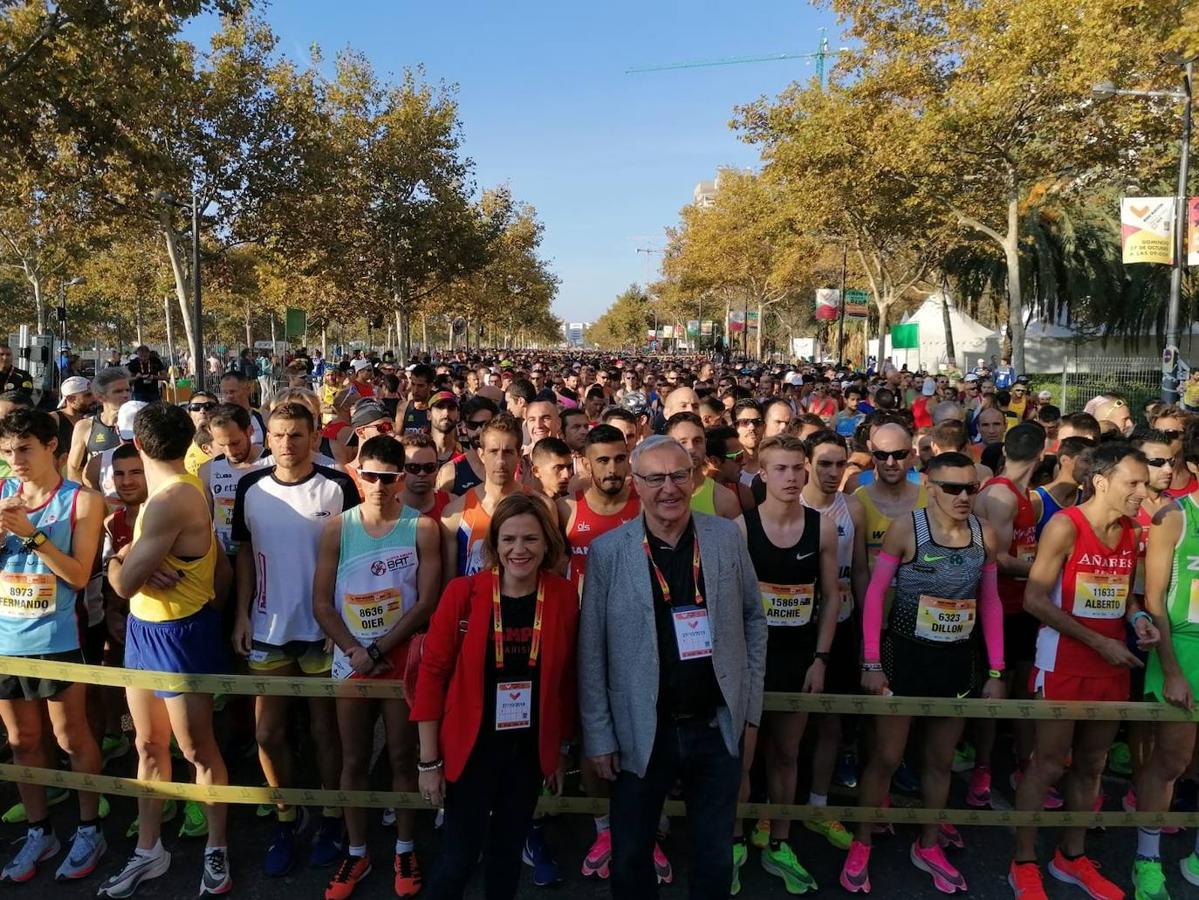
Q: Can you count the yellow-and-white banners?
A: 1